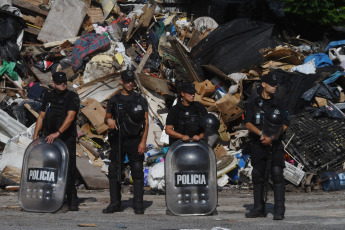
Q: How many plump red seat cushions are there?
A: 0